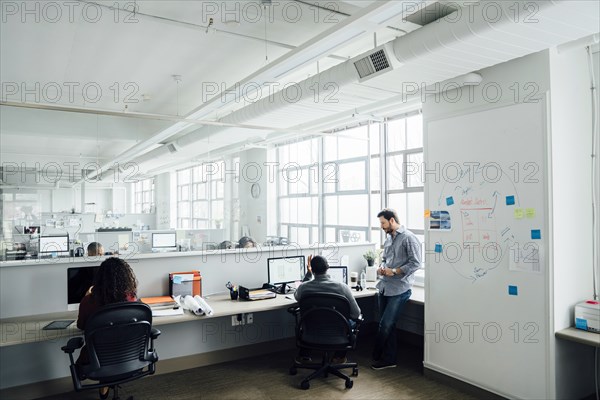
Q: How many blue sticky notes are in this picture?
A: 5